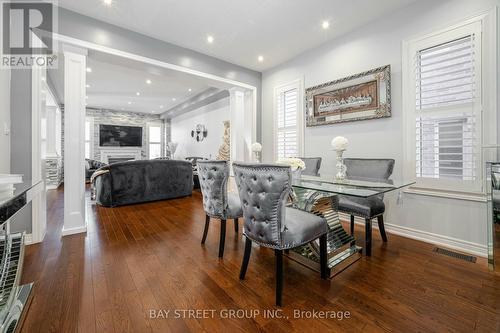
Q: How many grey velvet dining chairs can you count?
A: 4